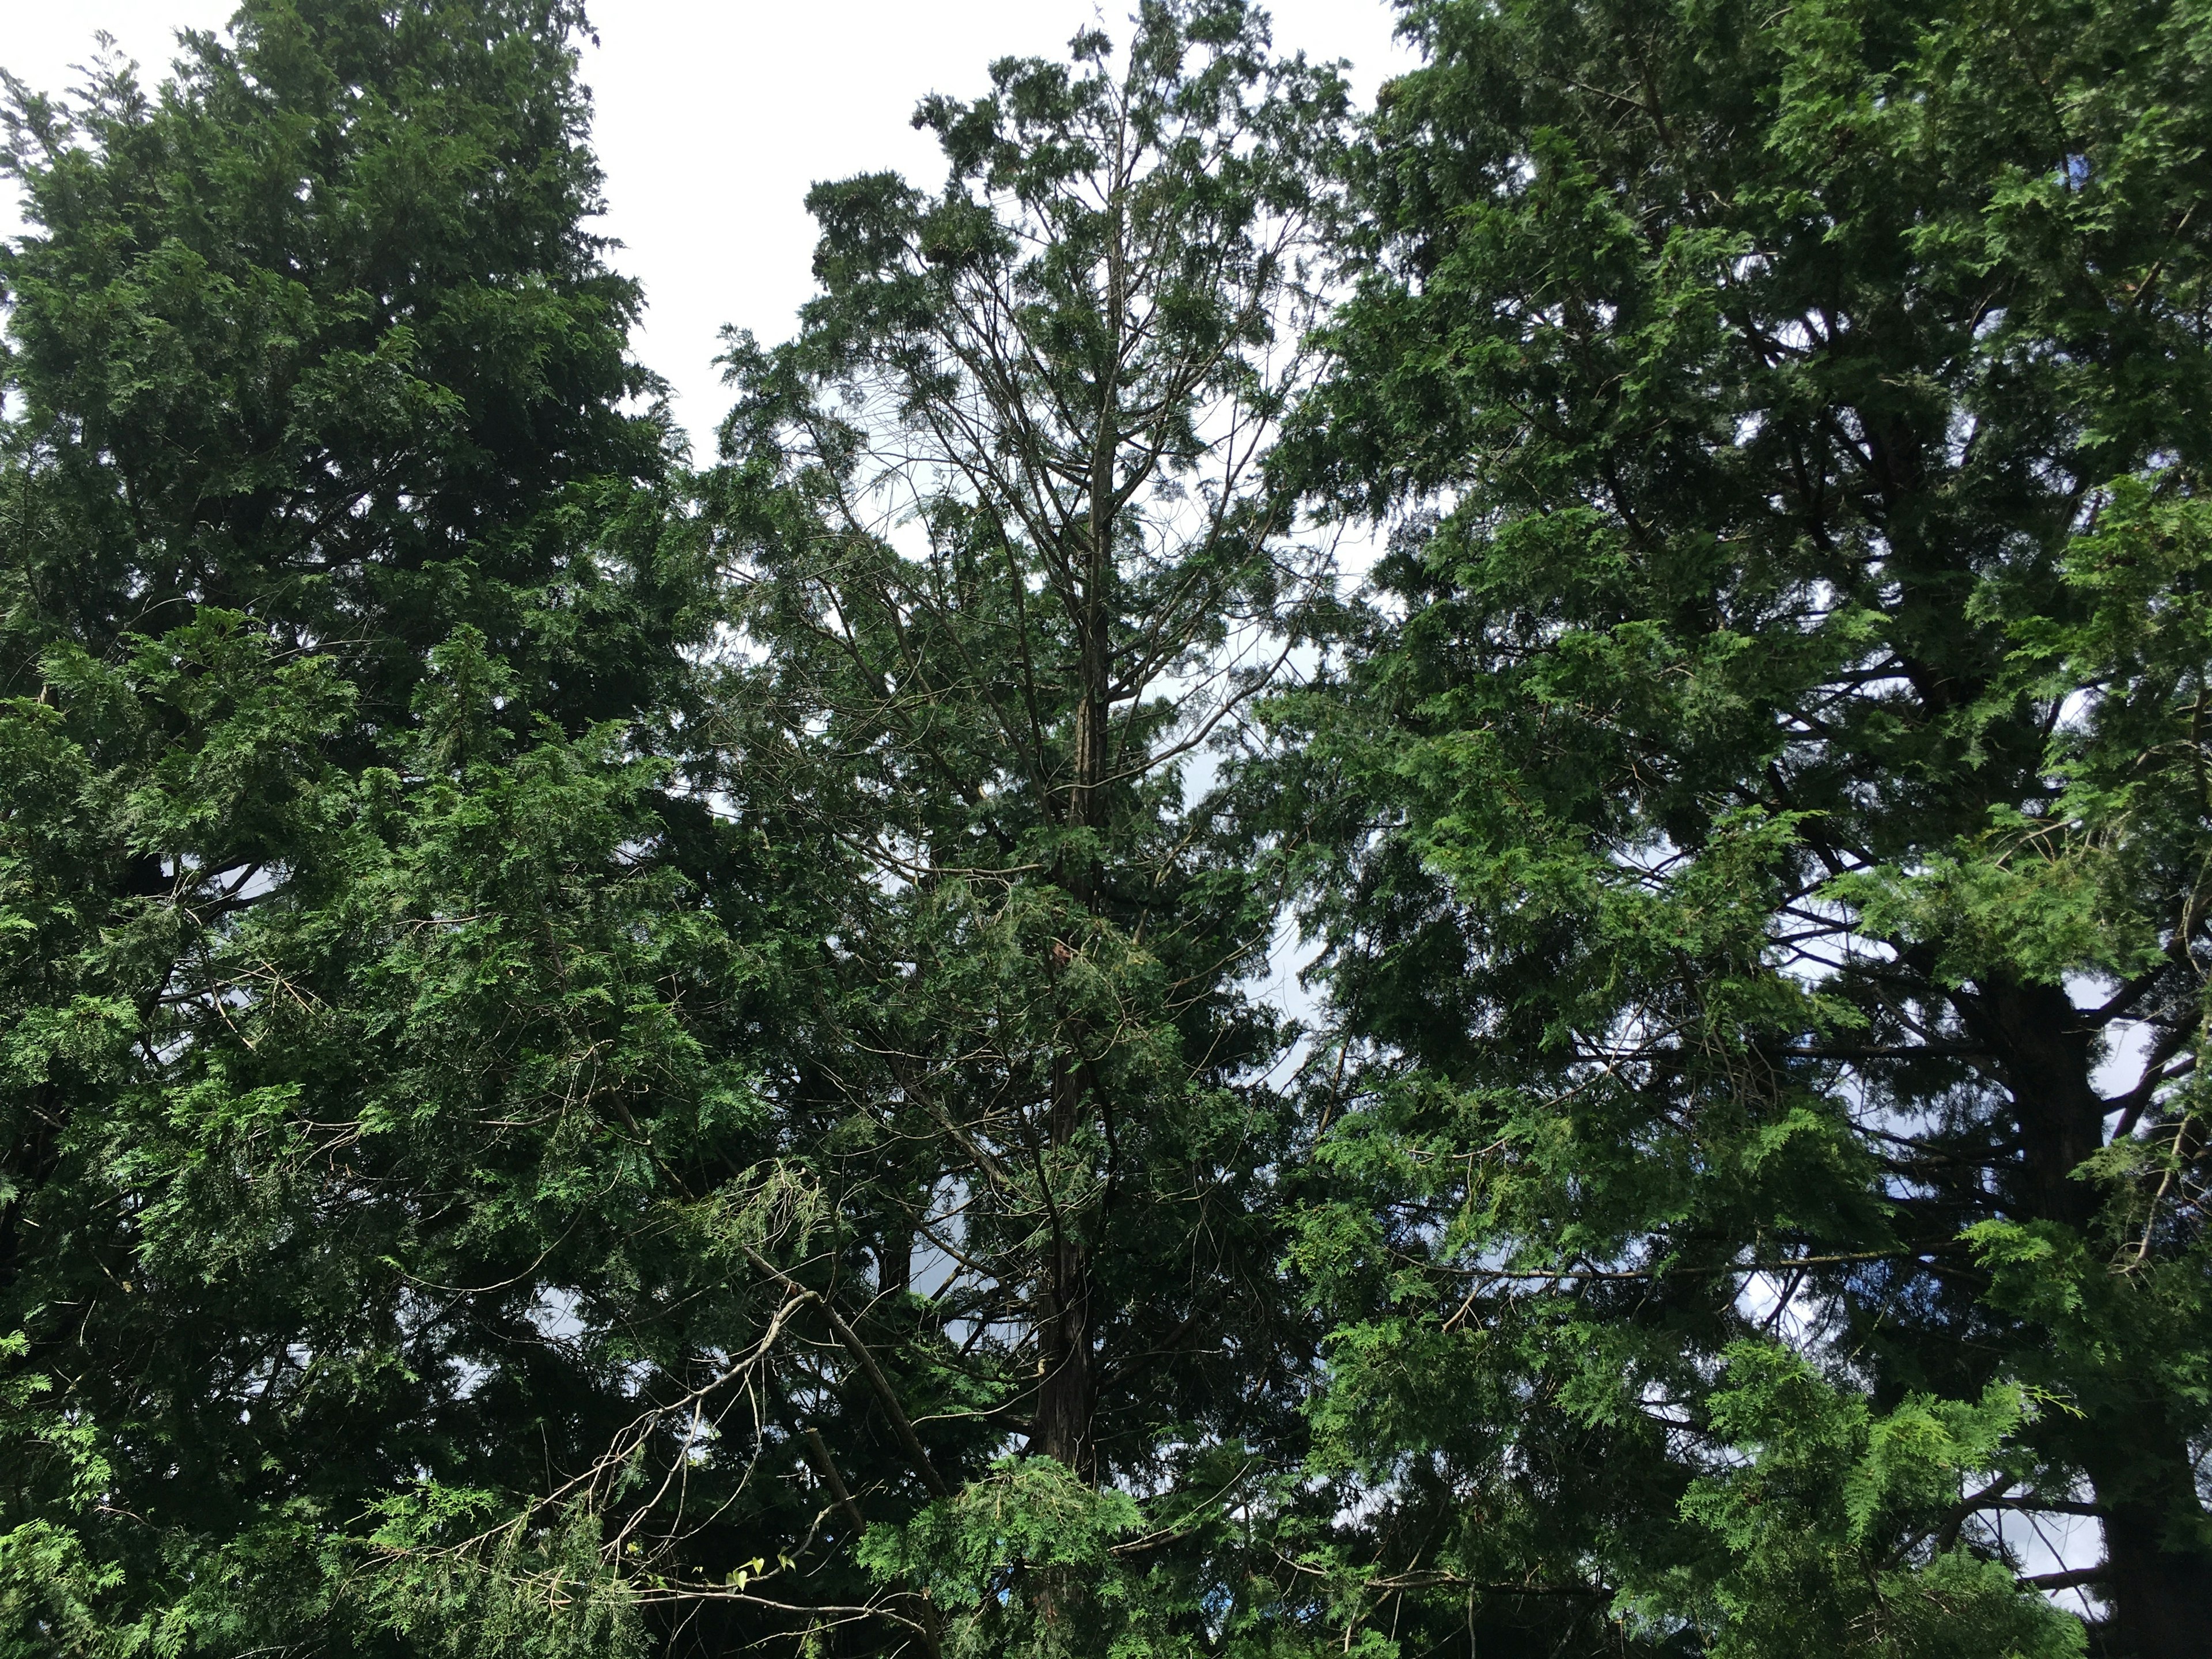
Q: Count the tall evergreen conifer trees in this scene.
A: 3